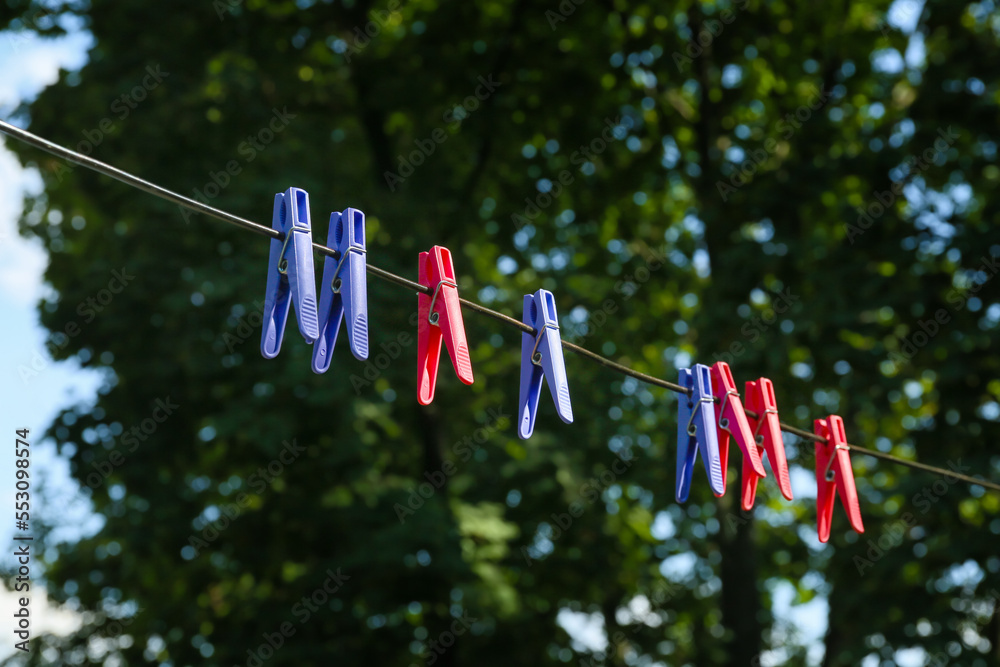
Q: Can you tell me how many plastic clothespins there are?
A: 8